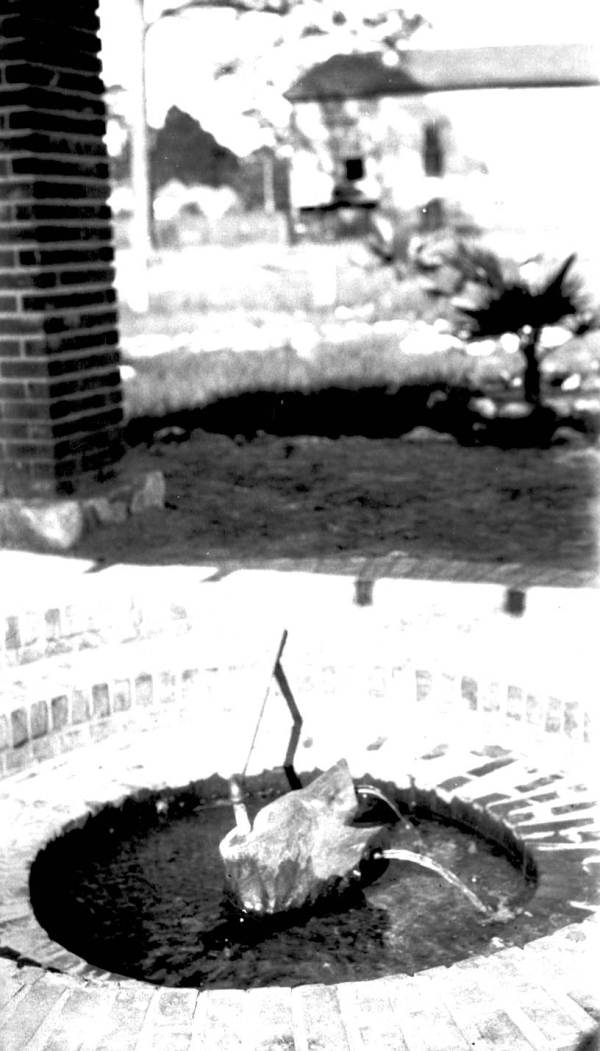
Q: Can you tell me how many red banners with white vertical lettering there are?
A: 0